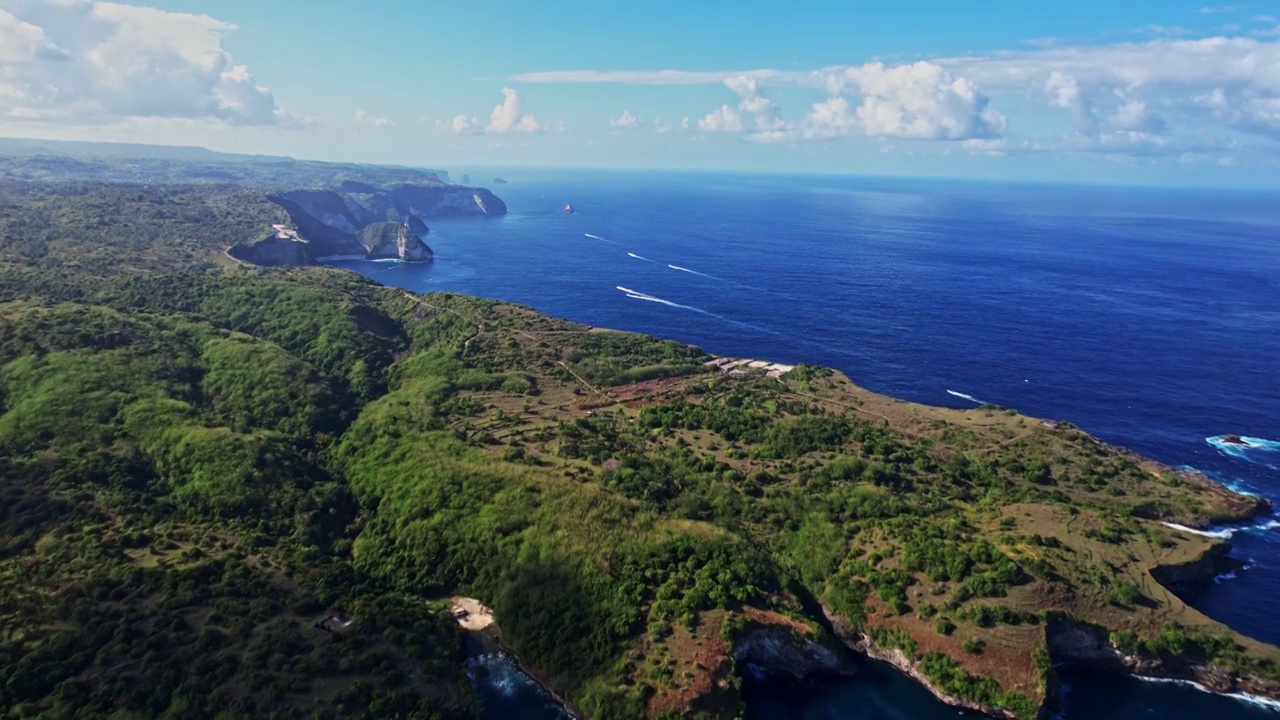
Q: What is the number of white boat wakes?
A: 6